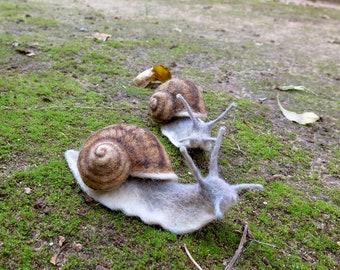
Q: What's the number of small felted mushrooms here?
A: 0